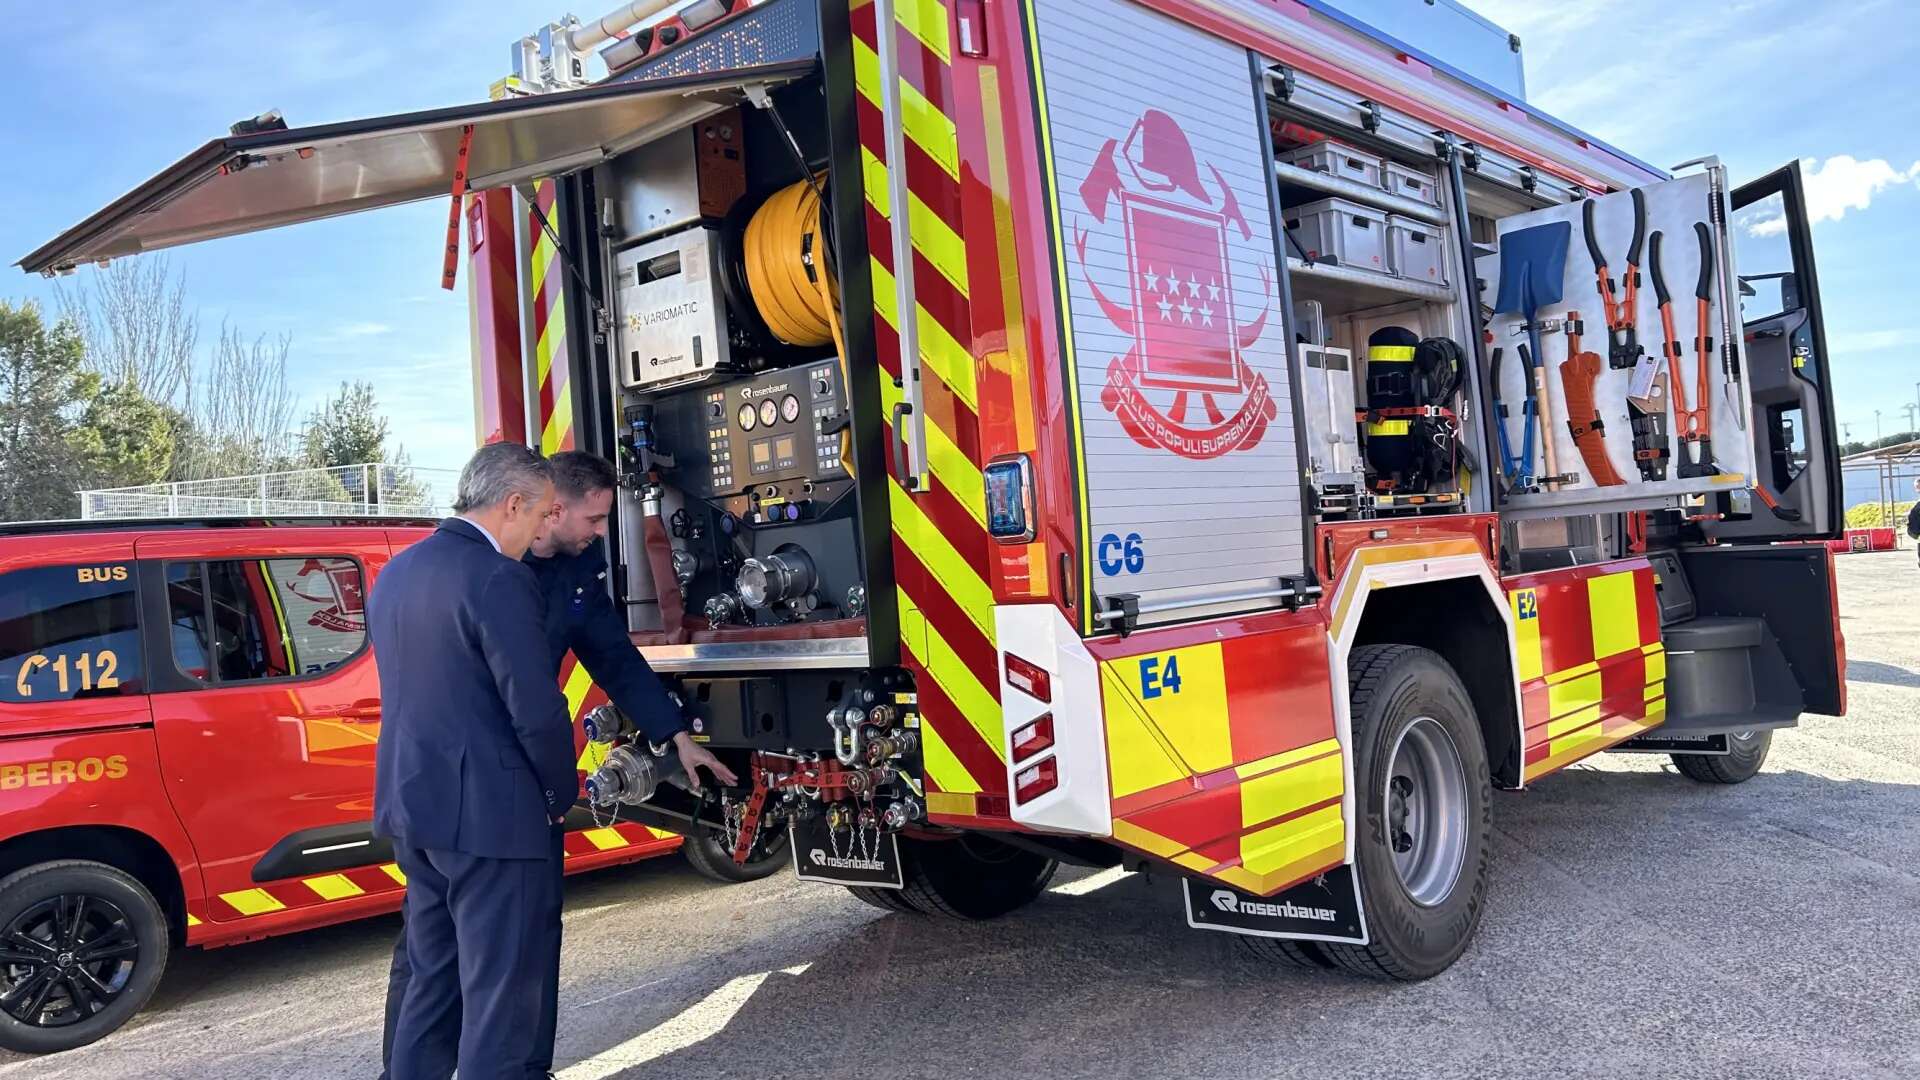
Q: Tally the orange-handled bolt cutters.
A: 2